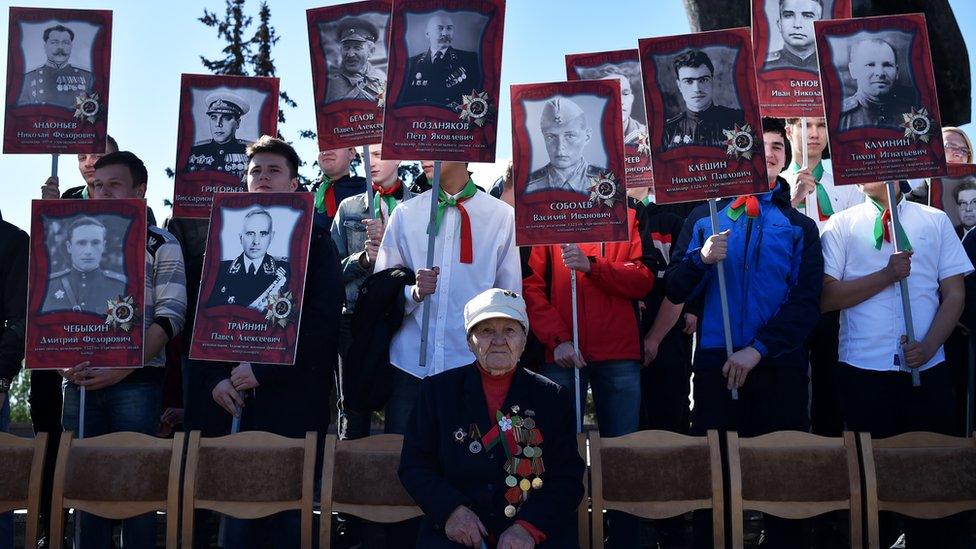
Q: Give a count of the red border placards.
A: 12